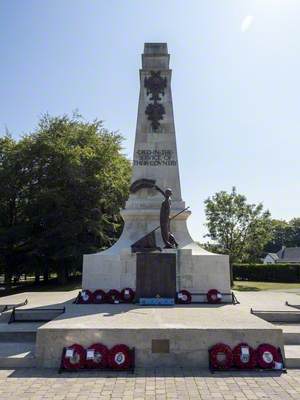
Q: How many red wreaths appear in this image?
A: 12